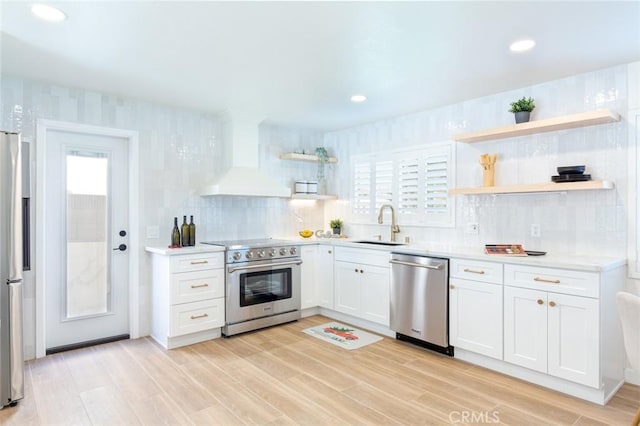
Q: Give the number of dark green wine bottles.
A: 3